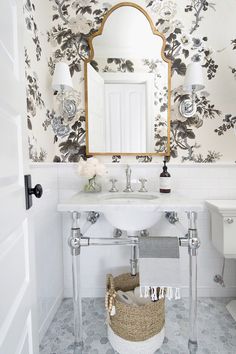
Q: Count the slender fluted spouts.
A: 1